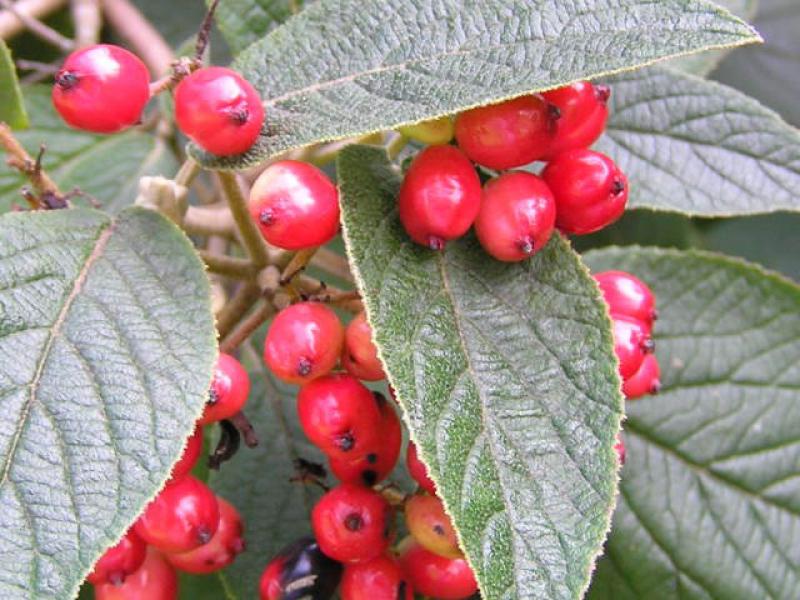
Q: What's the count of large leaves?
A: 5